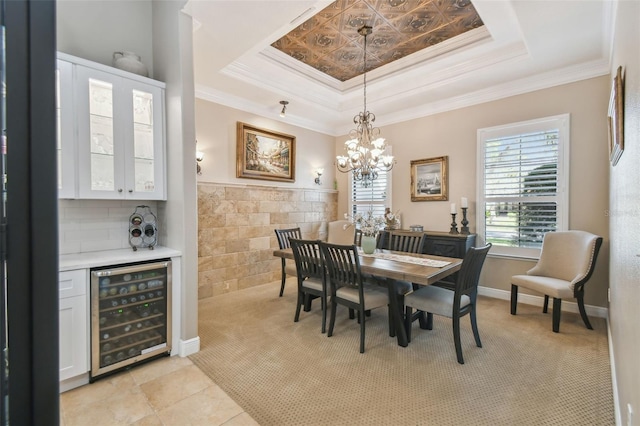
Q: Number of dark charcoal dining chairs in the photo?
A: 6